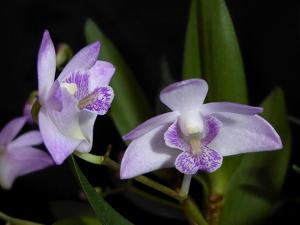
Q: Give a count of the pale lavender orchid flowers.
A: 3